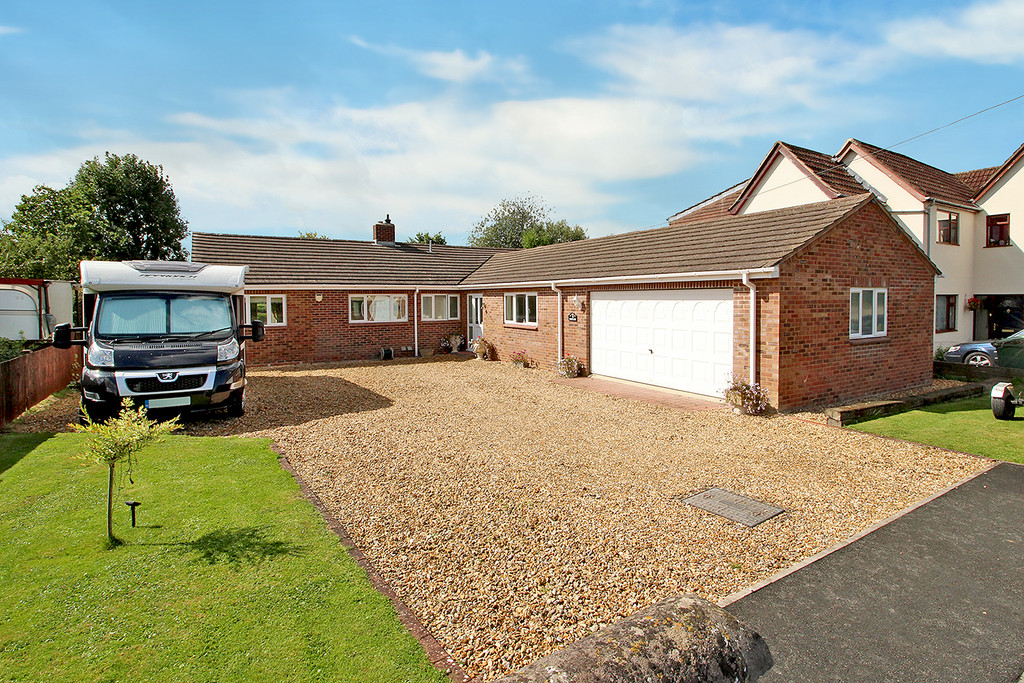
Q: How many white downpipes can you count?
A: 3